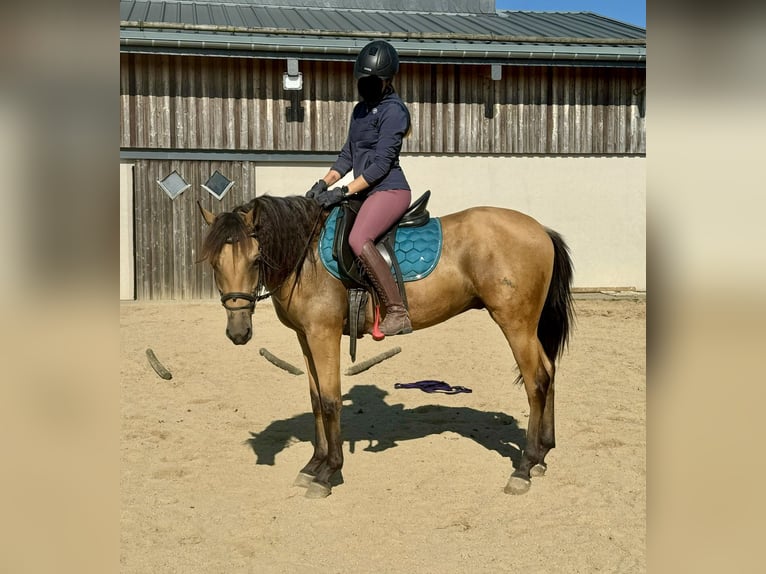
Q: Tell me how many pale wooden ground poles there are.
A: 3